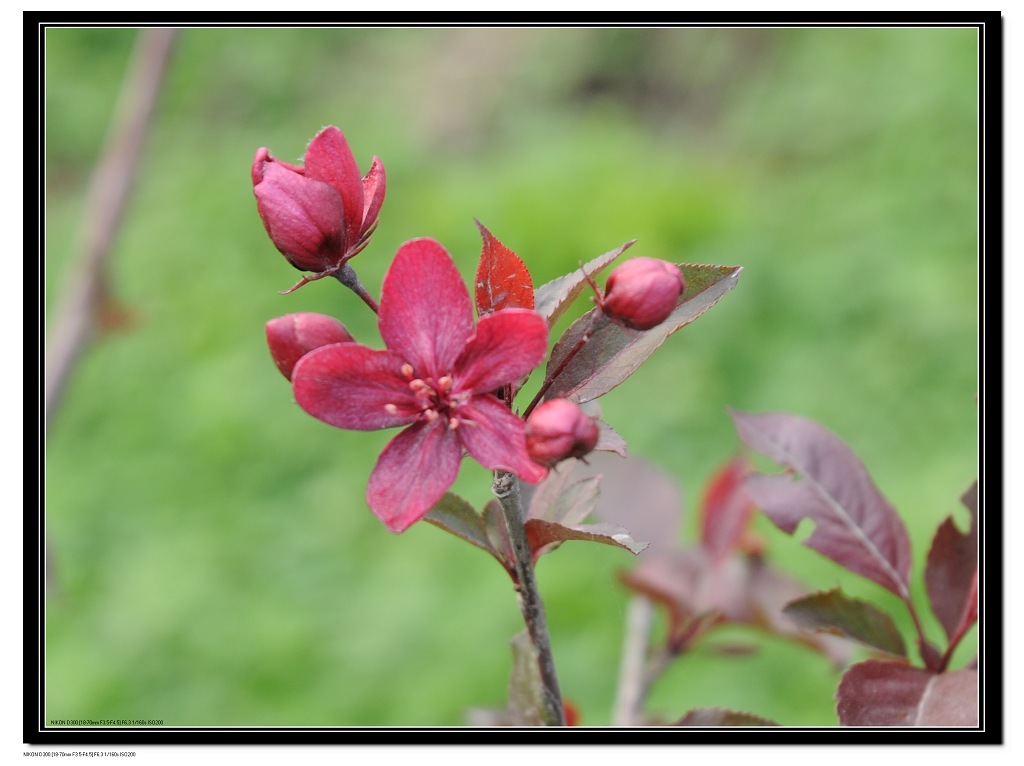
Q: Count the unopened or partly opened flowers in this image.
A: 4